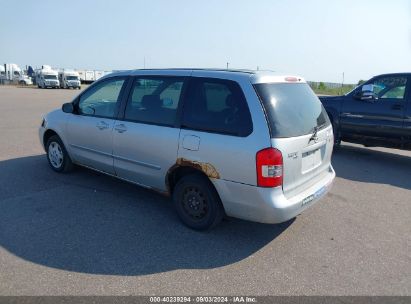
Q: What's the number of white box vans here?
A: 2